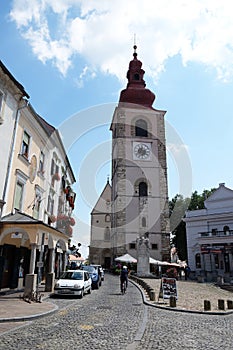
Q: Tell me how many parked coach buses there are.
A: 0